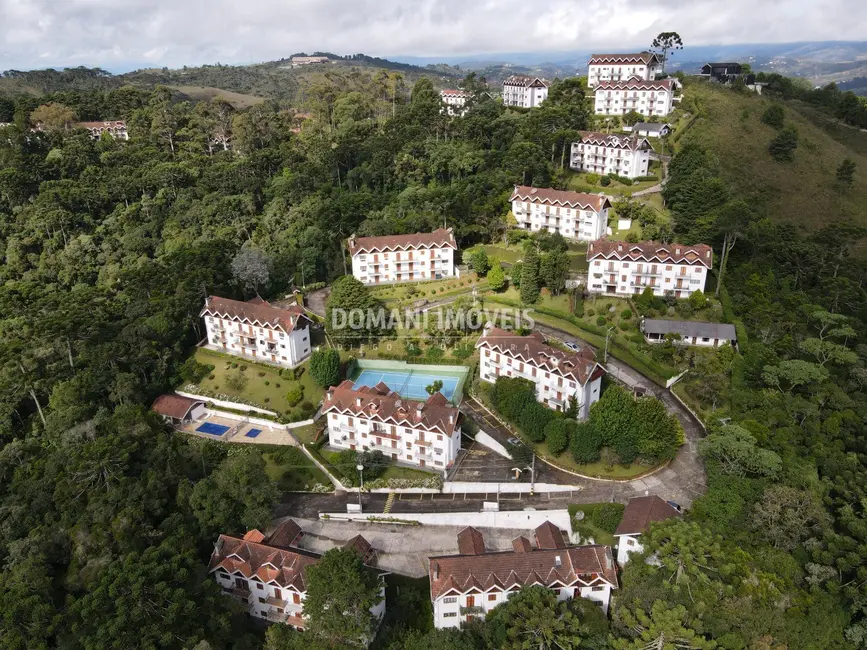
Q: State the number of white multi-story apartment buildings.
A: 13